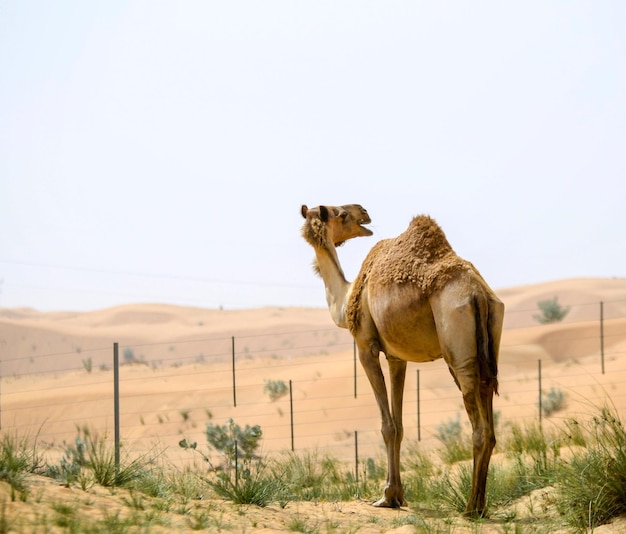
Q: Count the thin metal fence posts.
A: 9